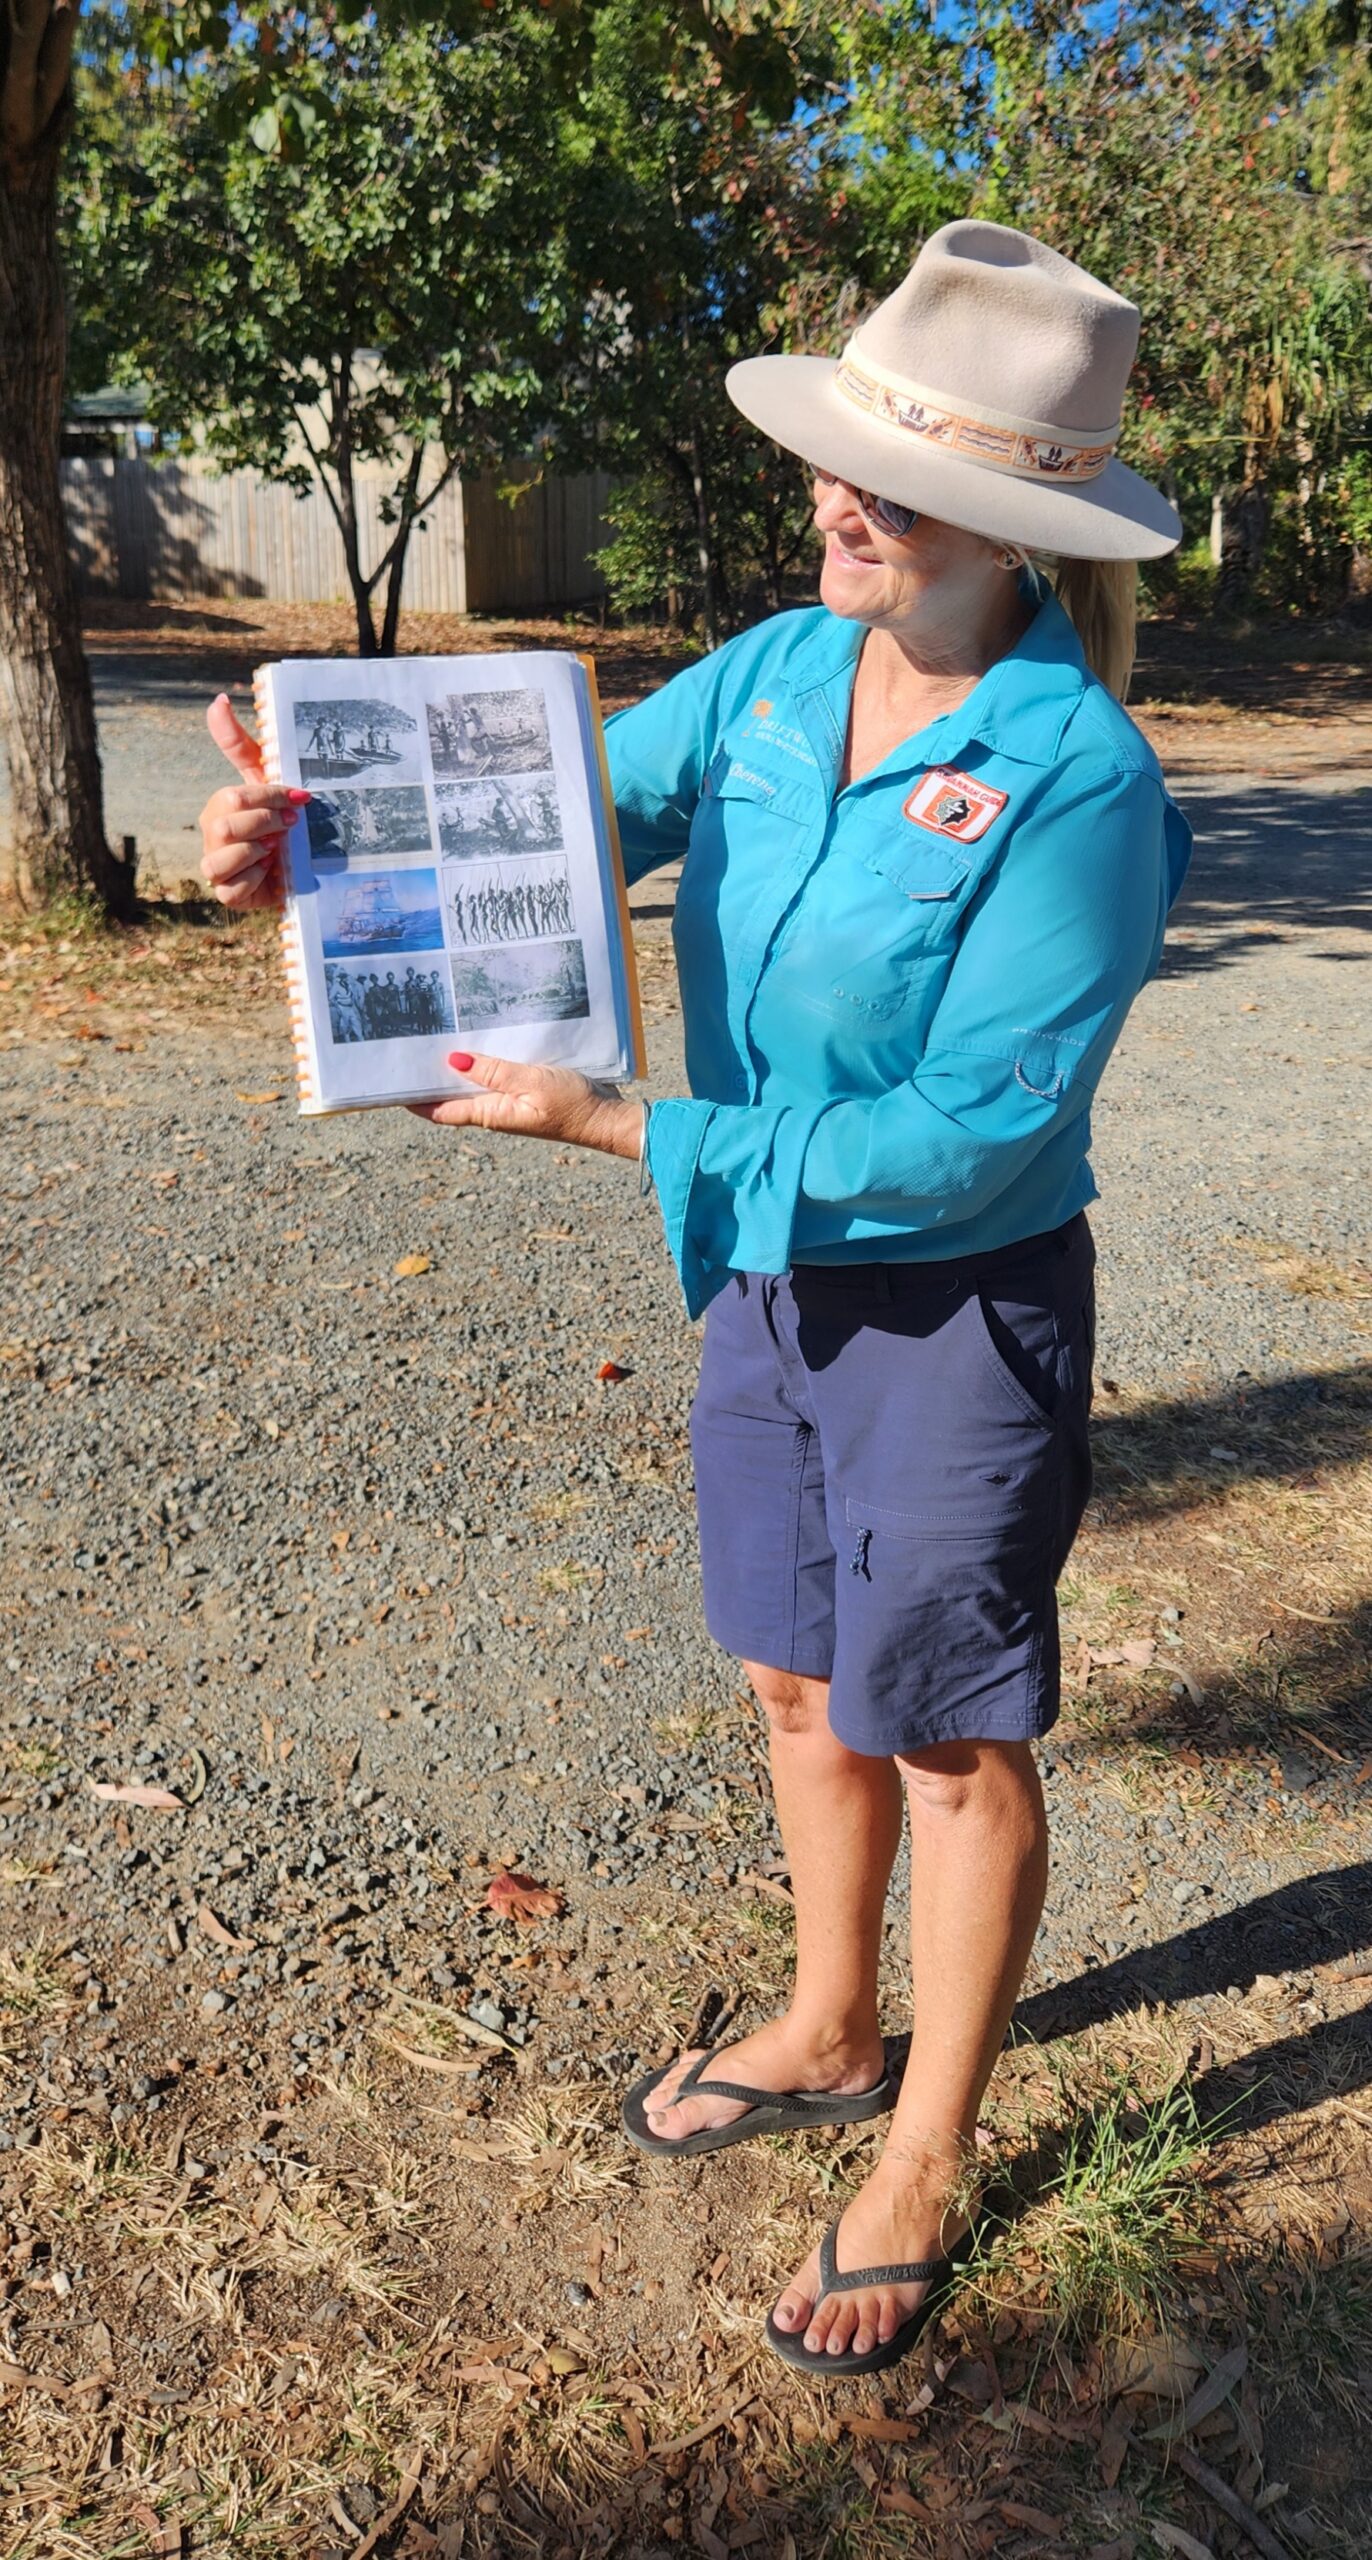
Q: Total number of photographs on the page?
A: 8